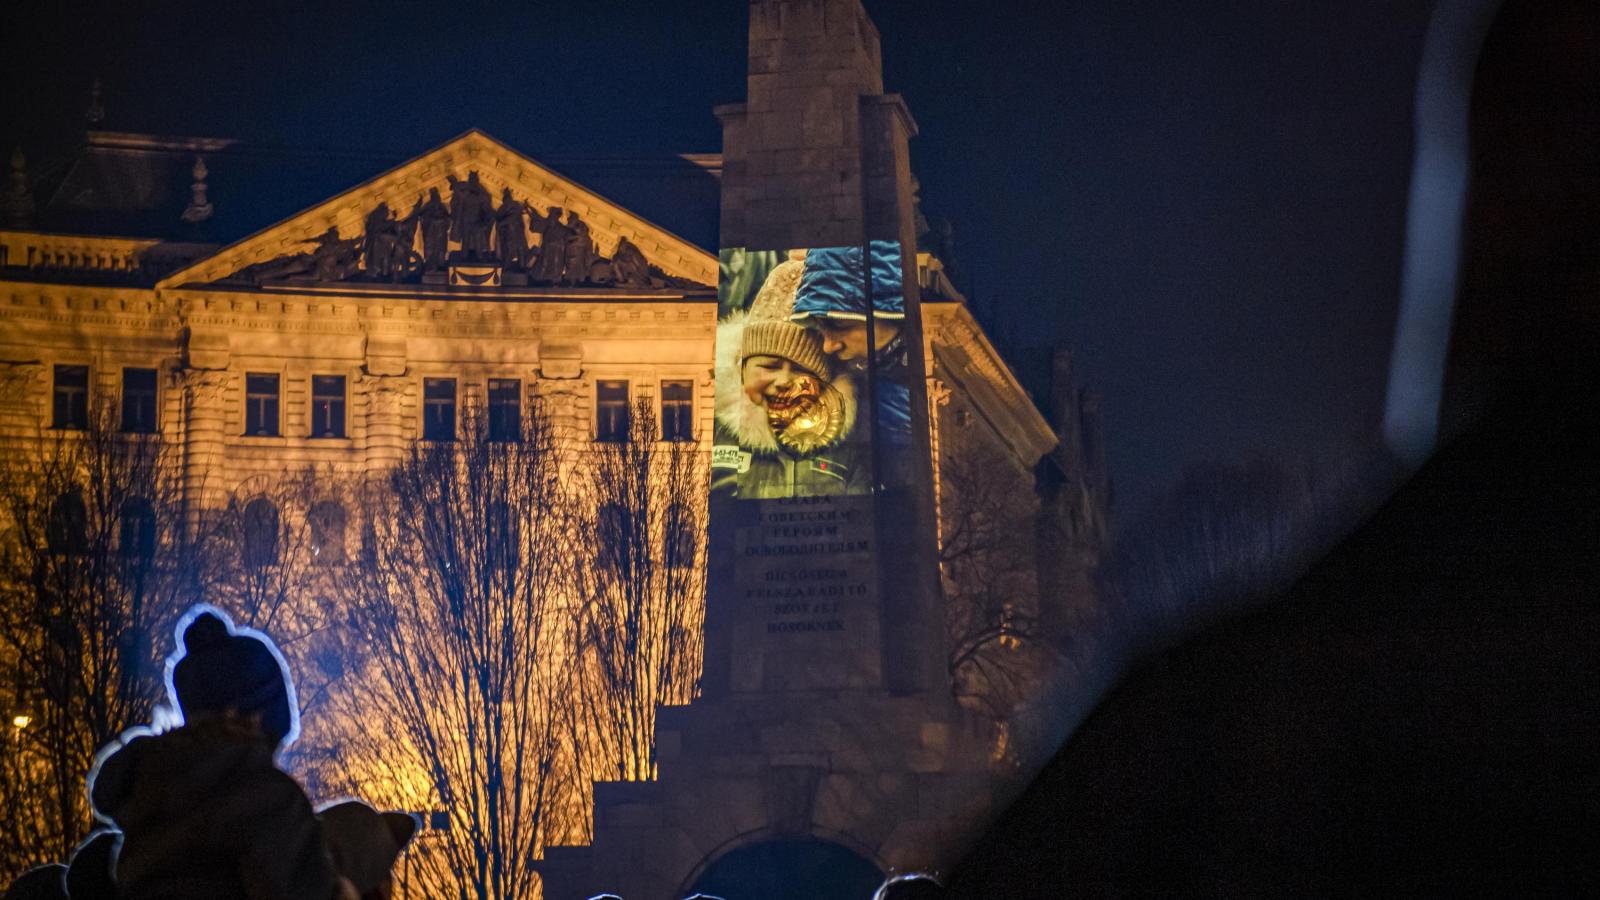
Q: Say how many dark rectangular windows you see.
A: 8